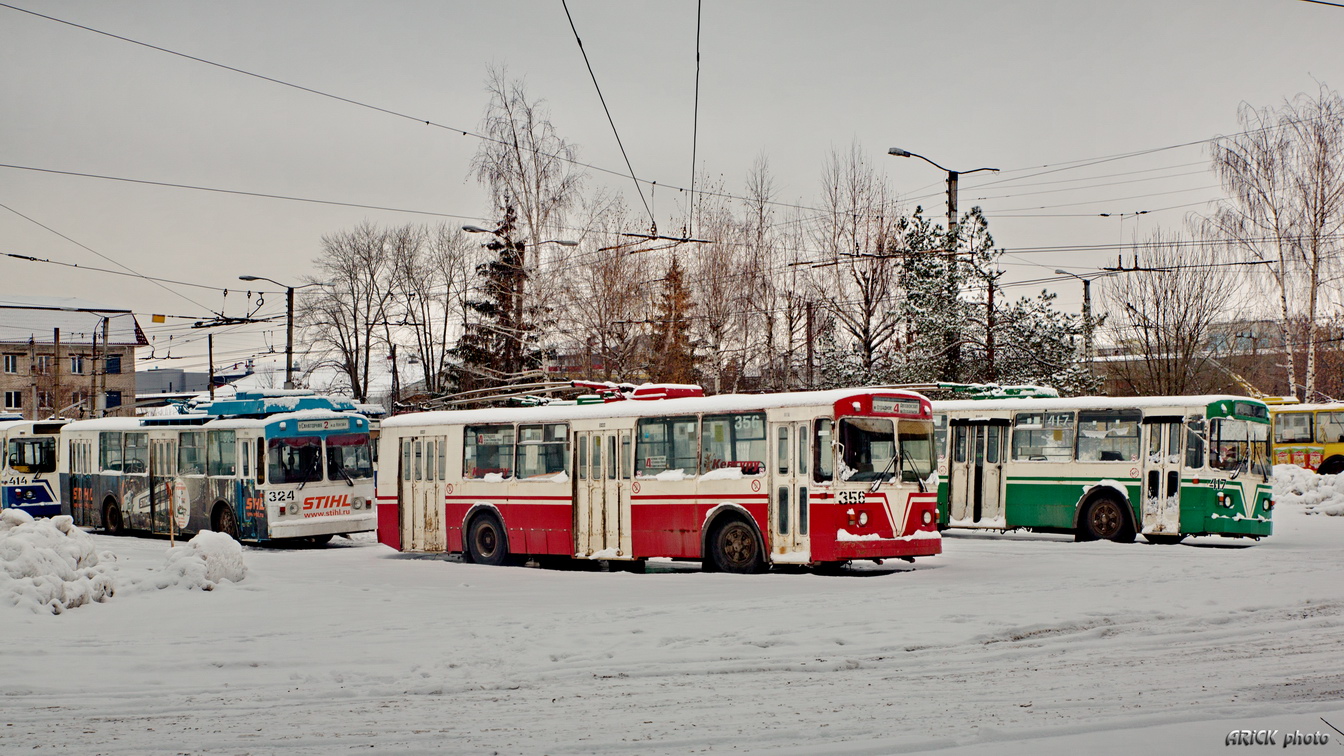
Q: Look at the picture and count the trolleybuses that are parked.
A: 5